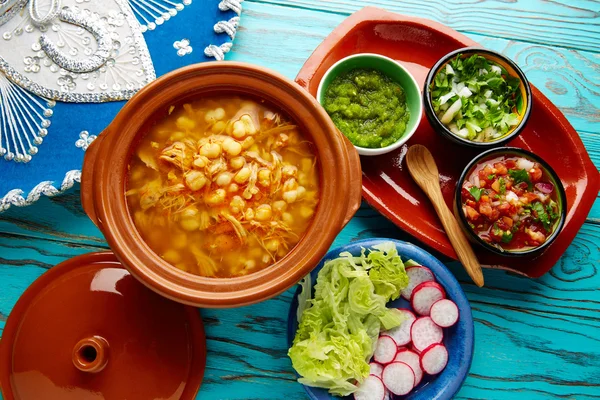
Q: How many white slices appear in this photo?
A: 11